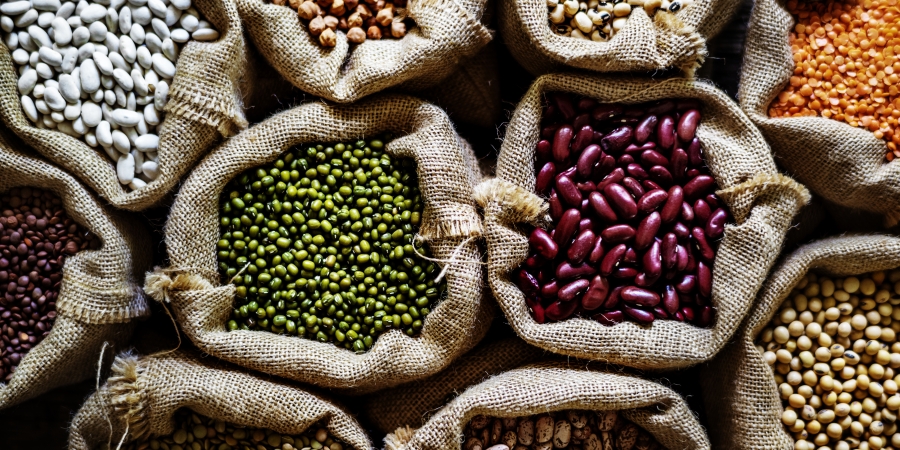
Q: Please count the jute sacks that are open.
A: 10